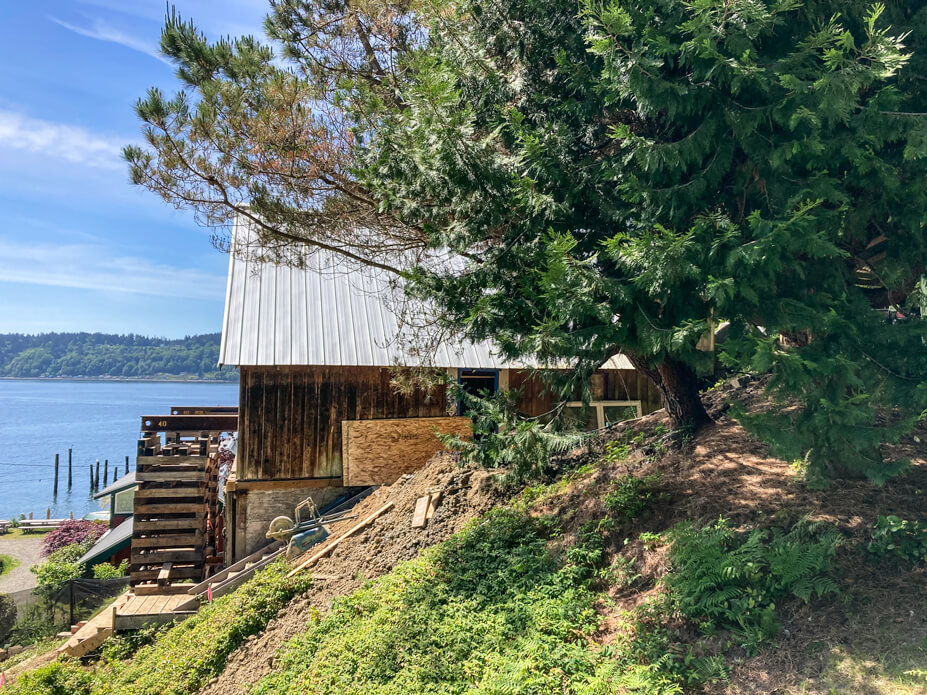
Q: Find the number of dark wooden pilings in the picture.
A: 7